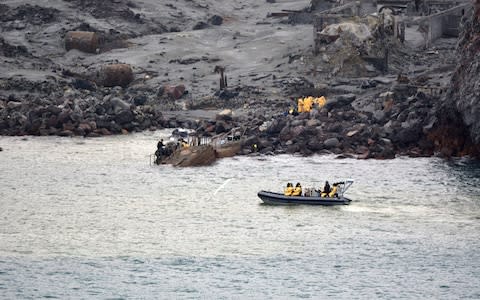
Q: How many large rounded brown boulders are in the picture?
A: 2